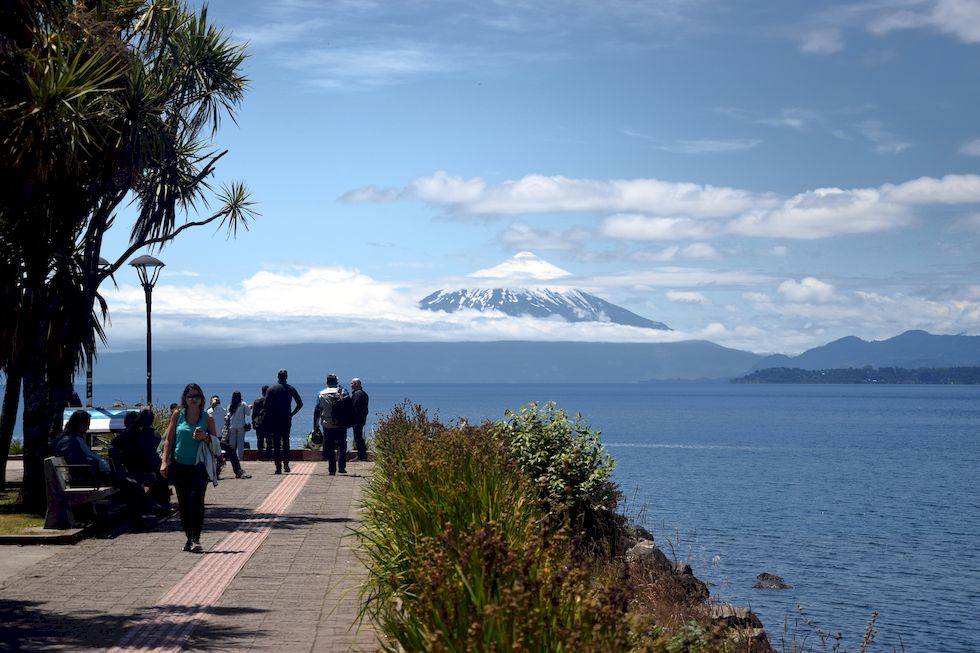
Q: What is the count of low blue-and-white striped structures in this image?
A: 1